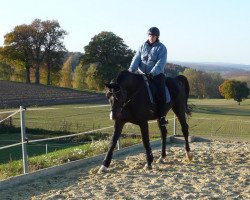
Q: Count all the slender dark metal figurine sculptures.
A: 0